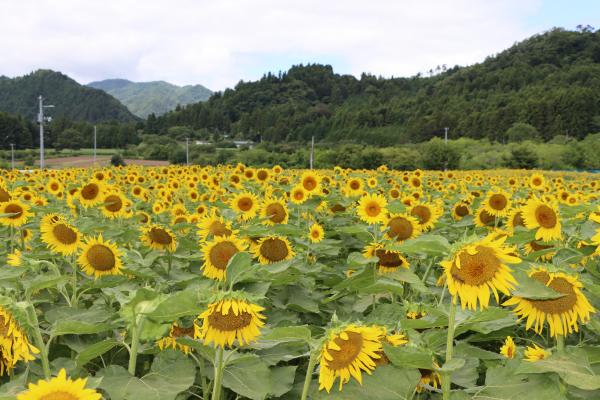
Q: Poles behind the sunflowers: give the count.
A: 6